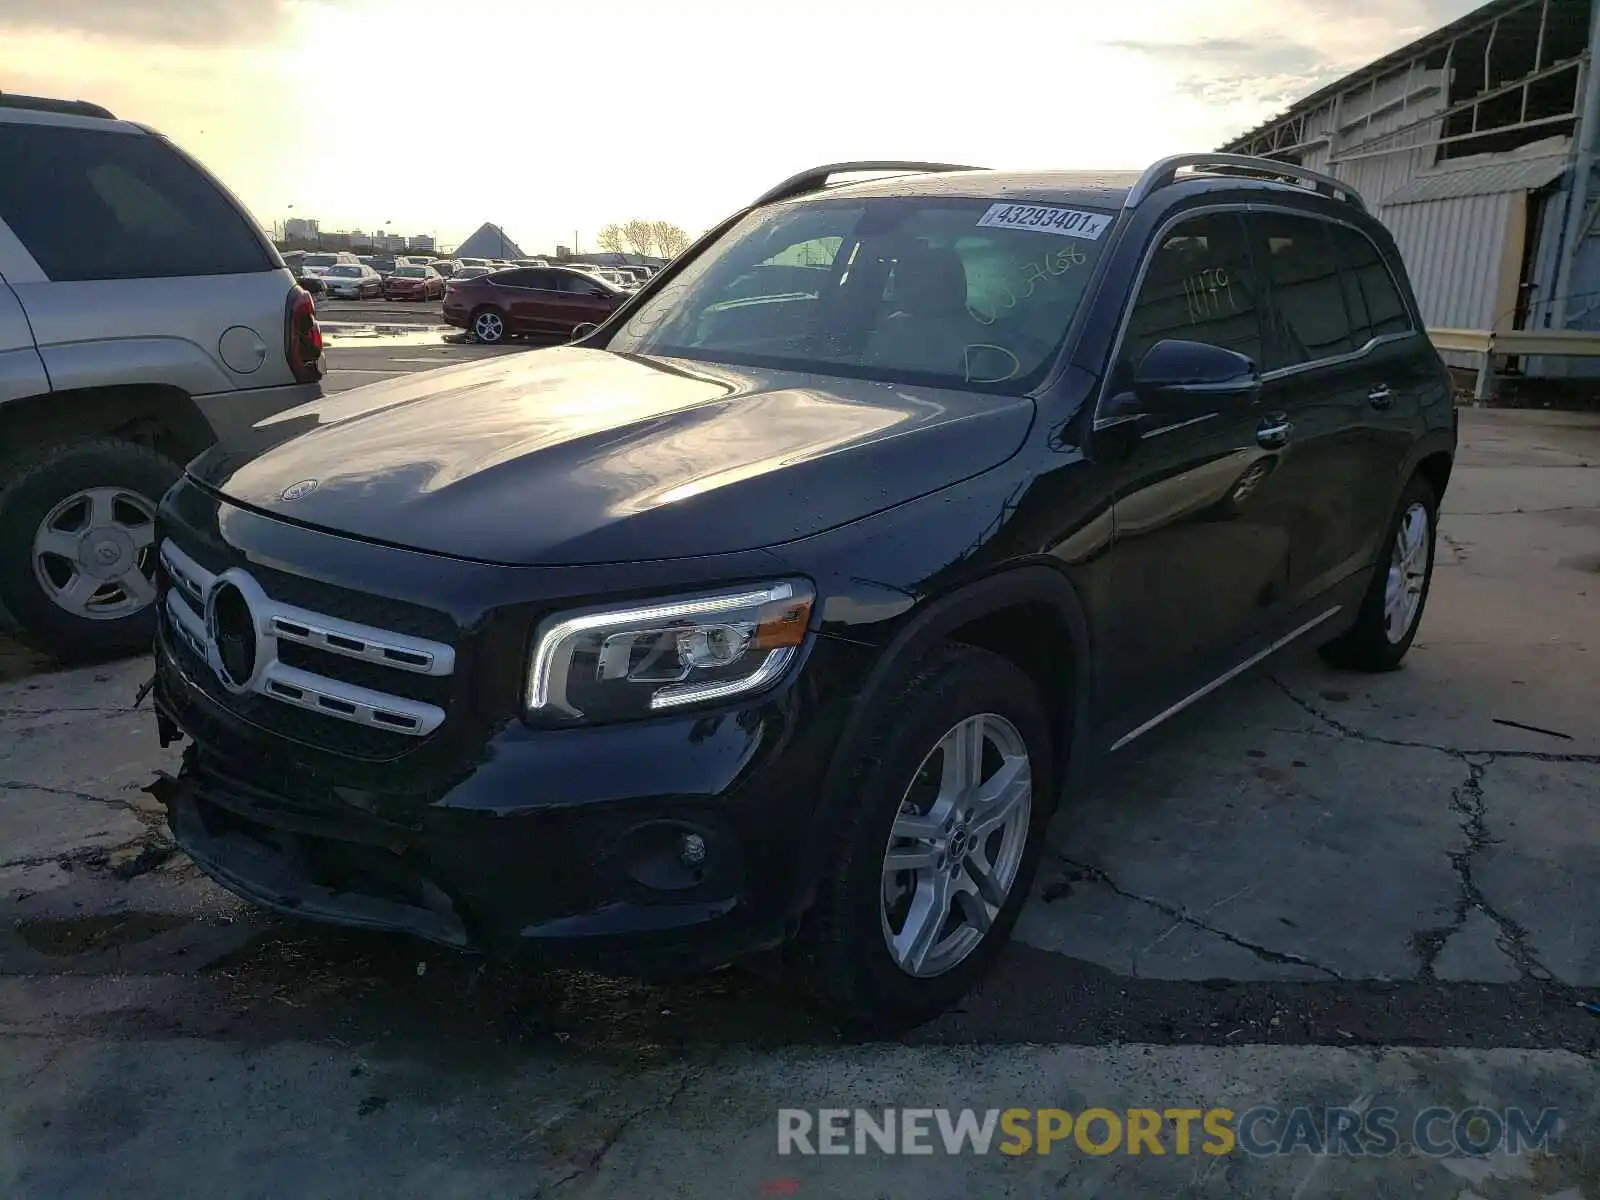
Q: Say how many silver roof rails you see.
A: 2